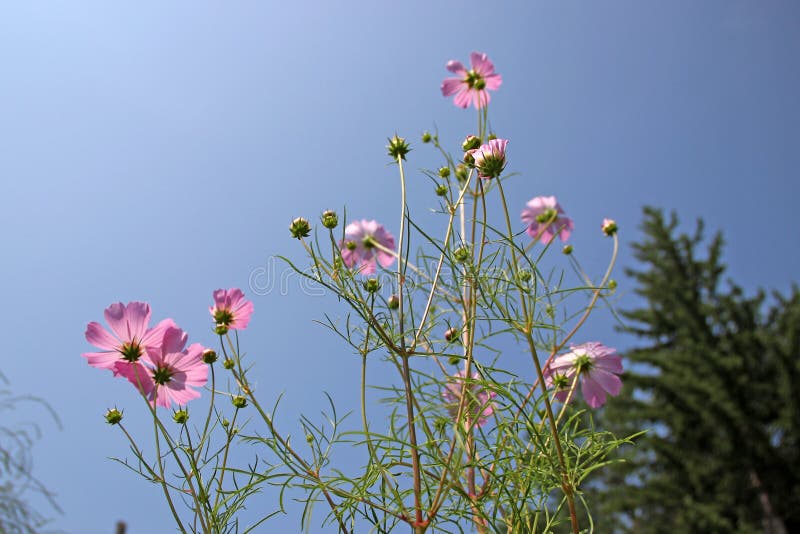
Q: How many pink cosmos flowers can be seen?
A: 9